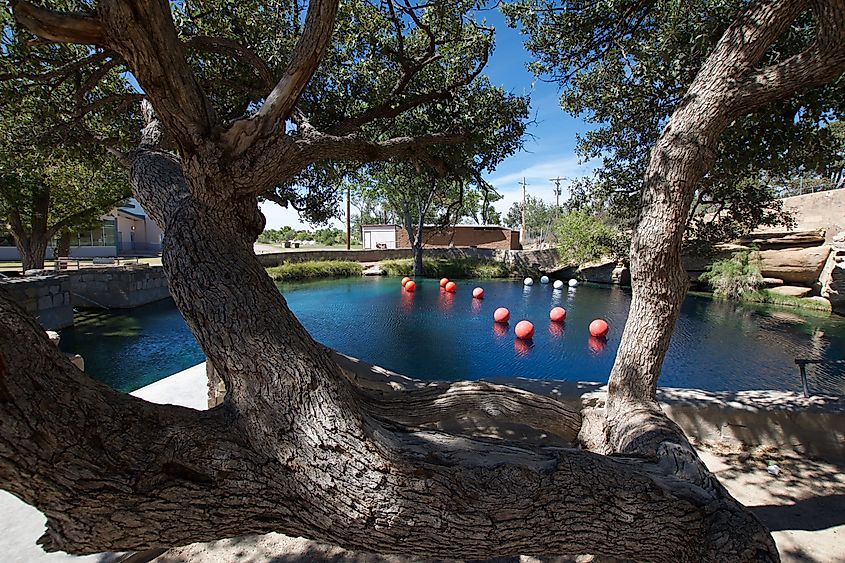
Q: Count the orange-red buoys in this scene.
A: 9